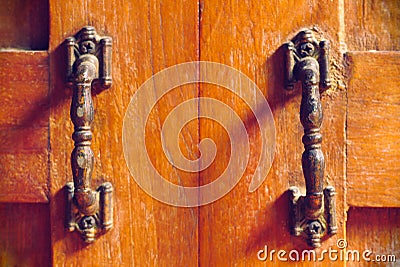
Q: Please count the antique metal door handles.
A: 2